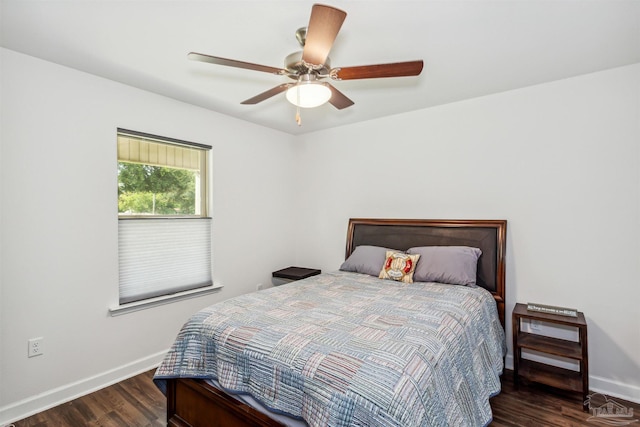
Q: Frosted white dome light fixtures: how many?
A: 1